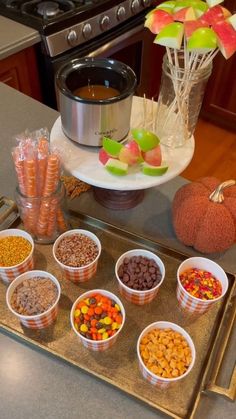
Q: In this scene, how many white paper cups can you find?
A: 7